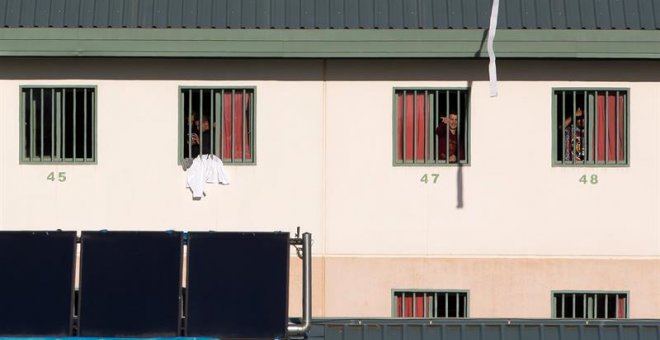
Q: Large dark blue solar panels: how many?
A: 3